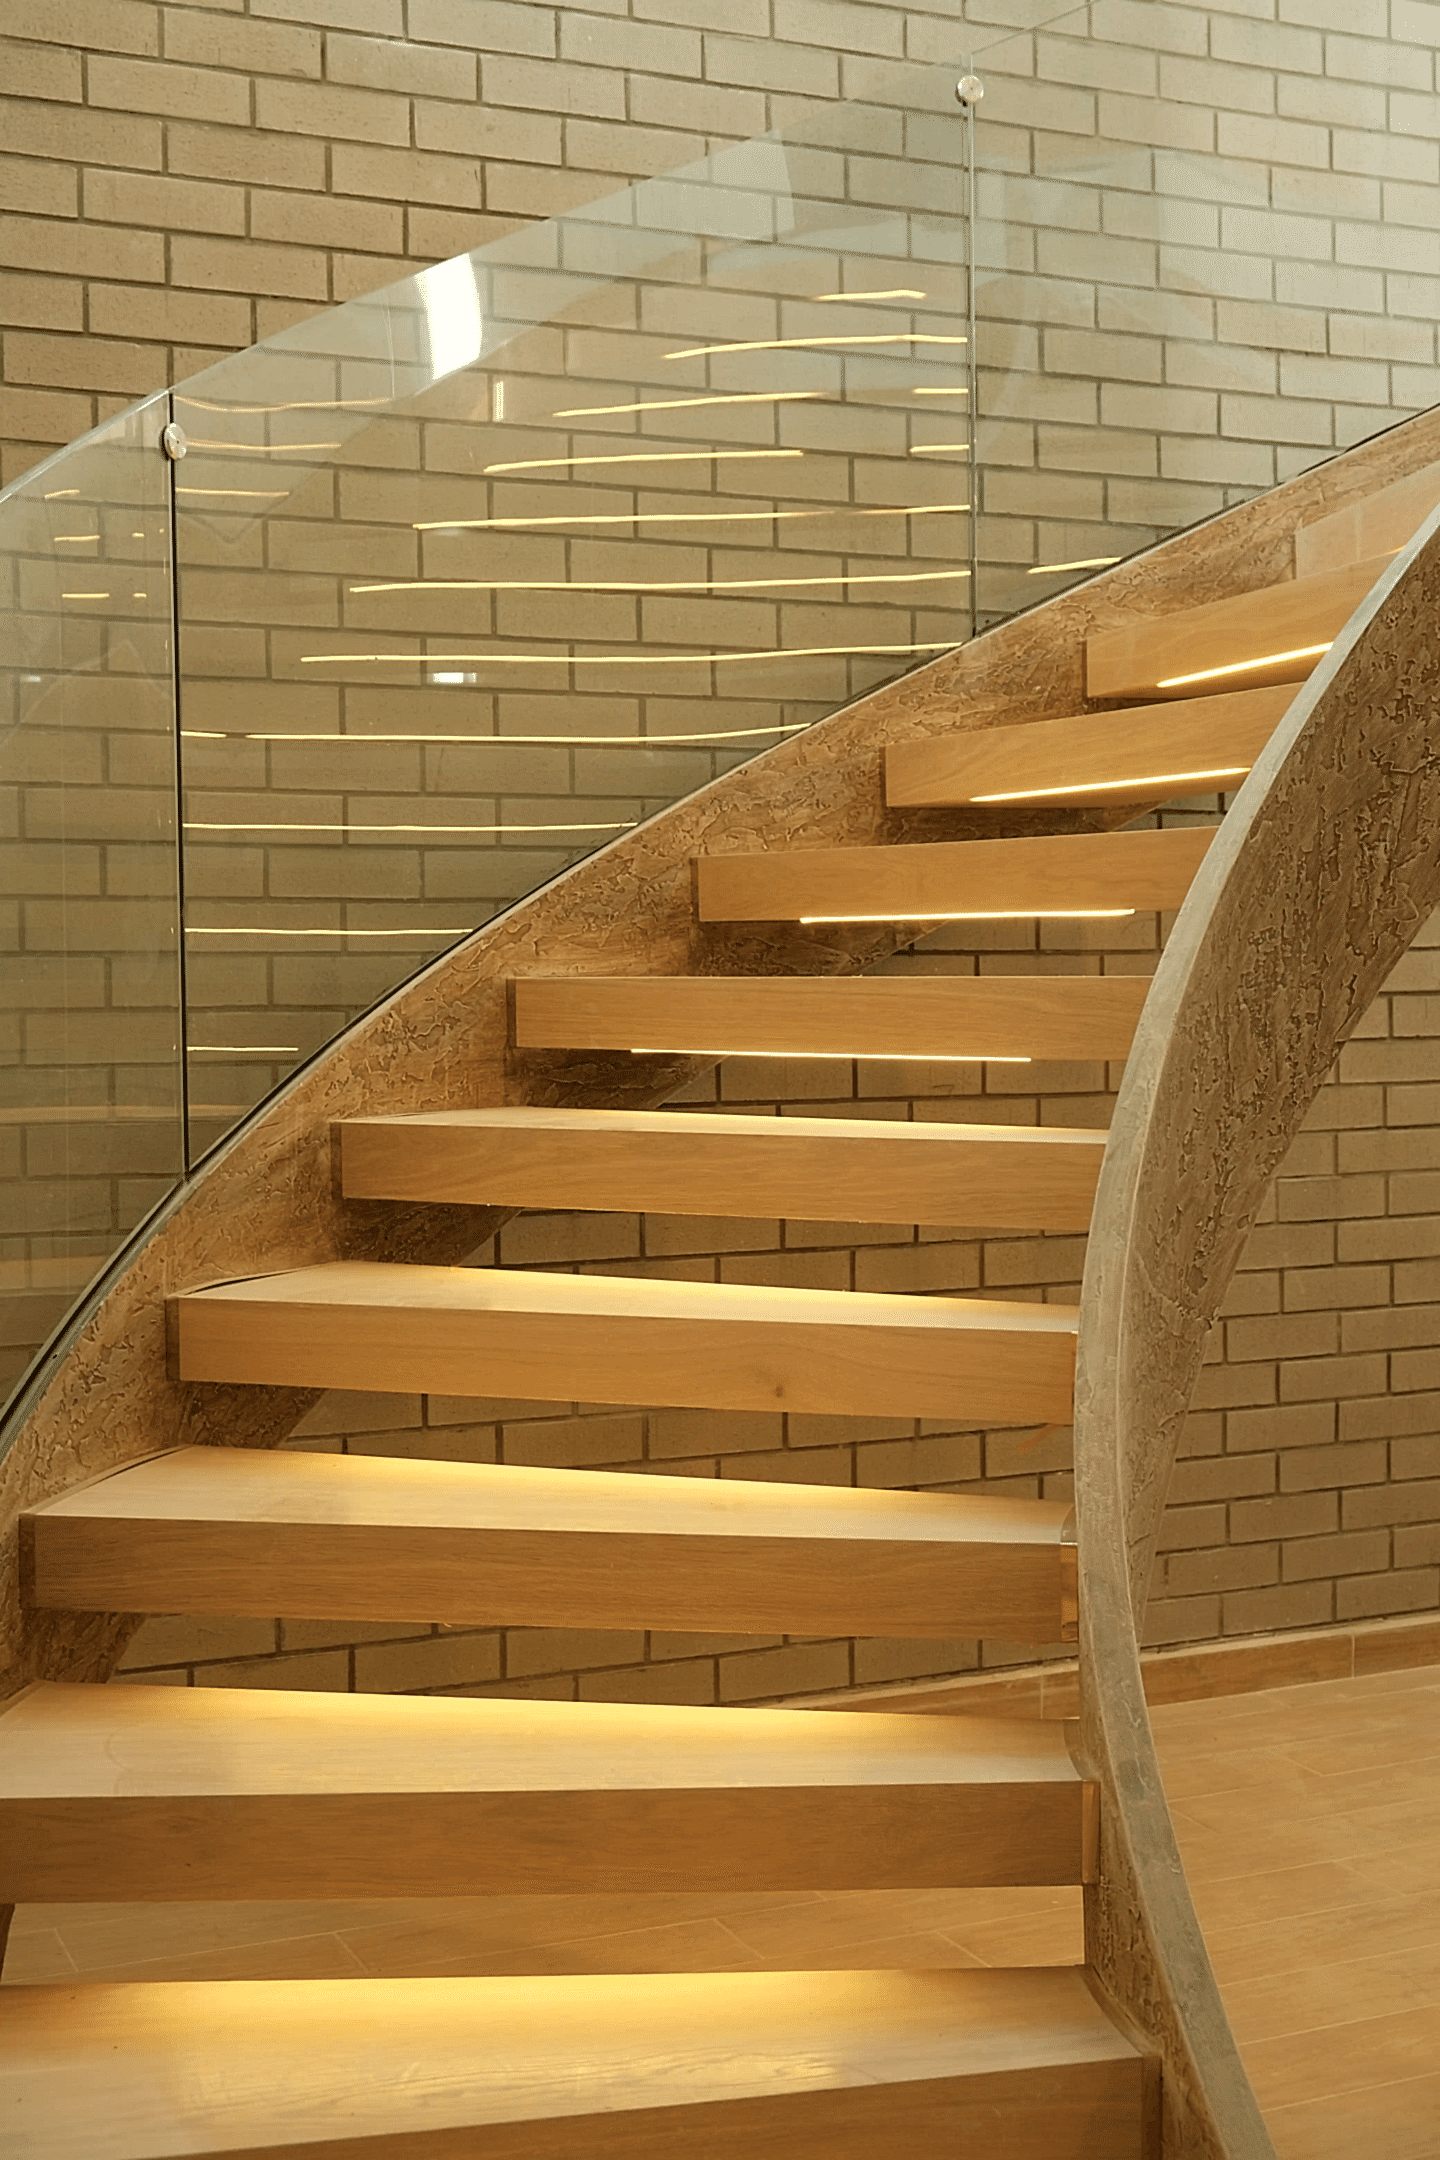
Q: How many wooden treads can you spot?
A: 10